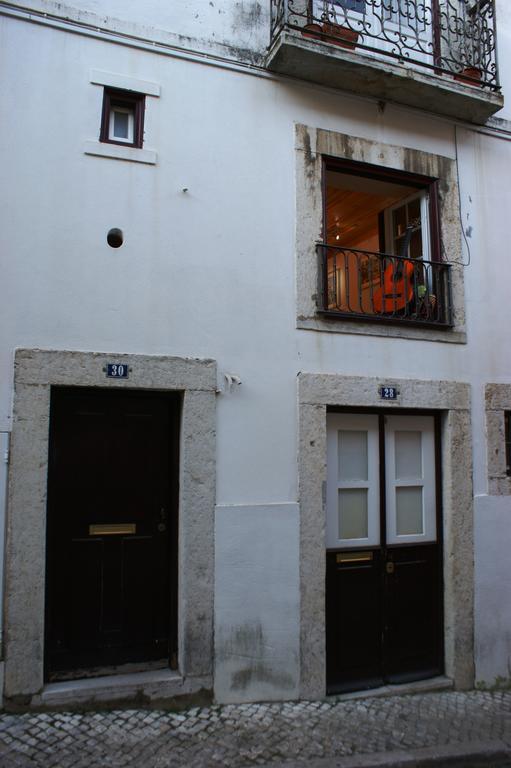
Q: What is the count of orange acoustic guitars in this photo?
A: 1